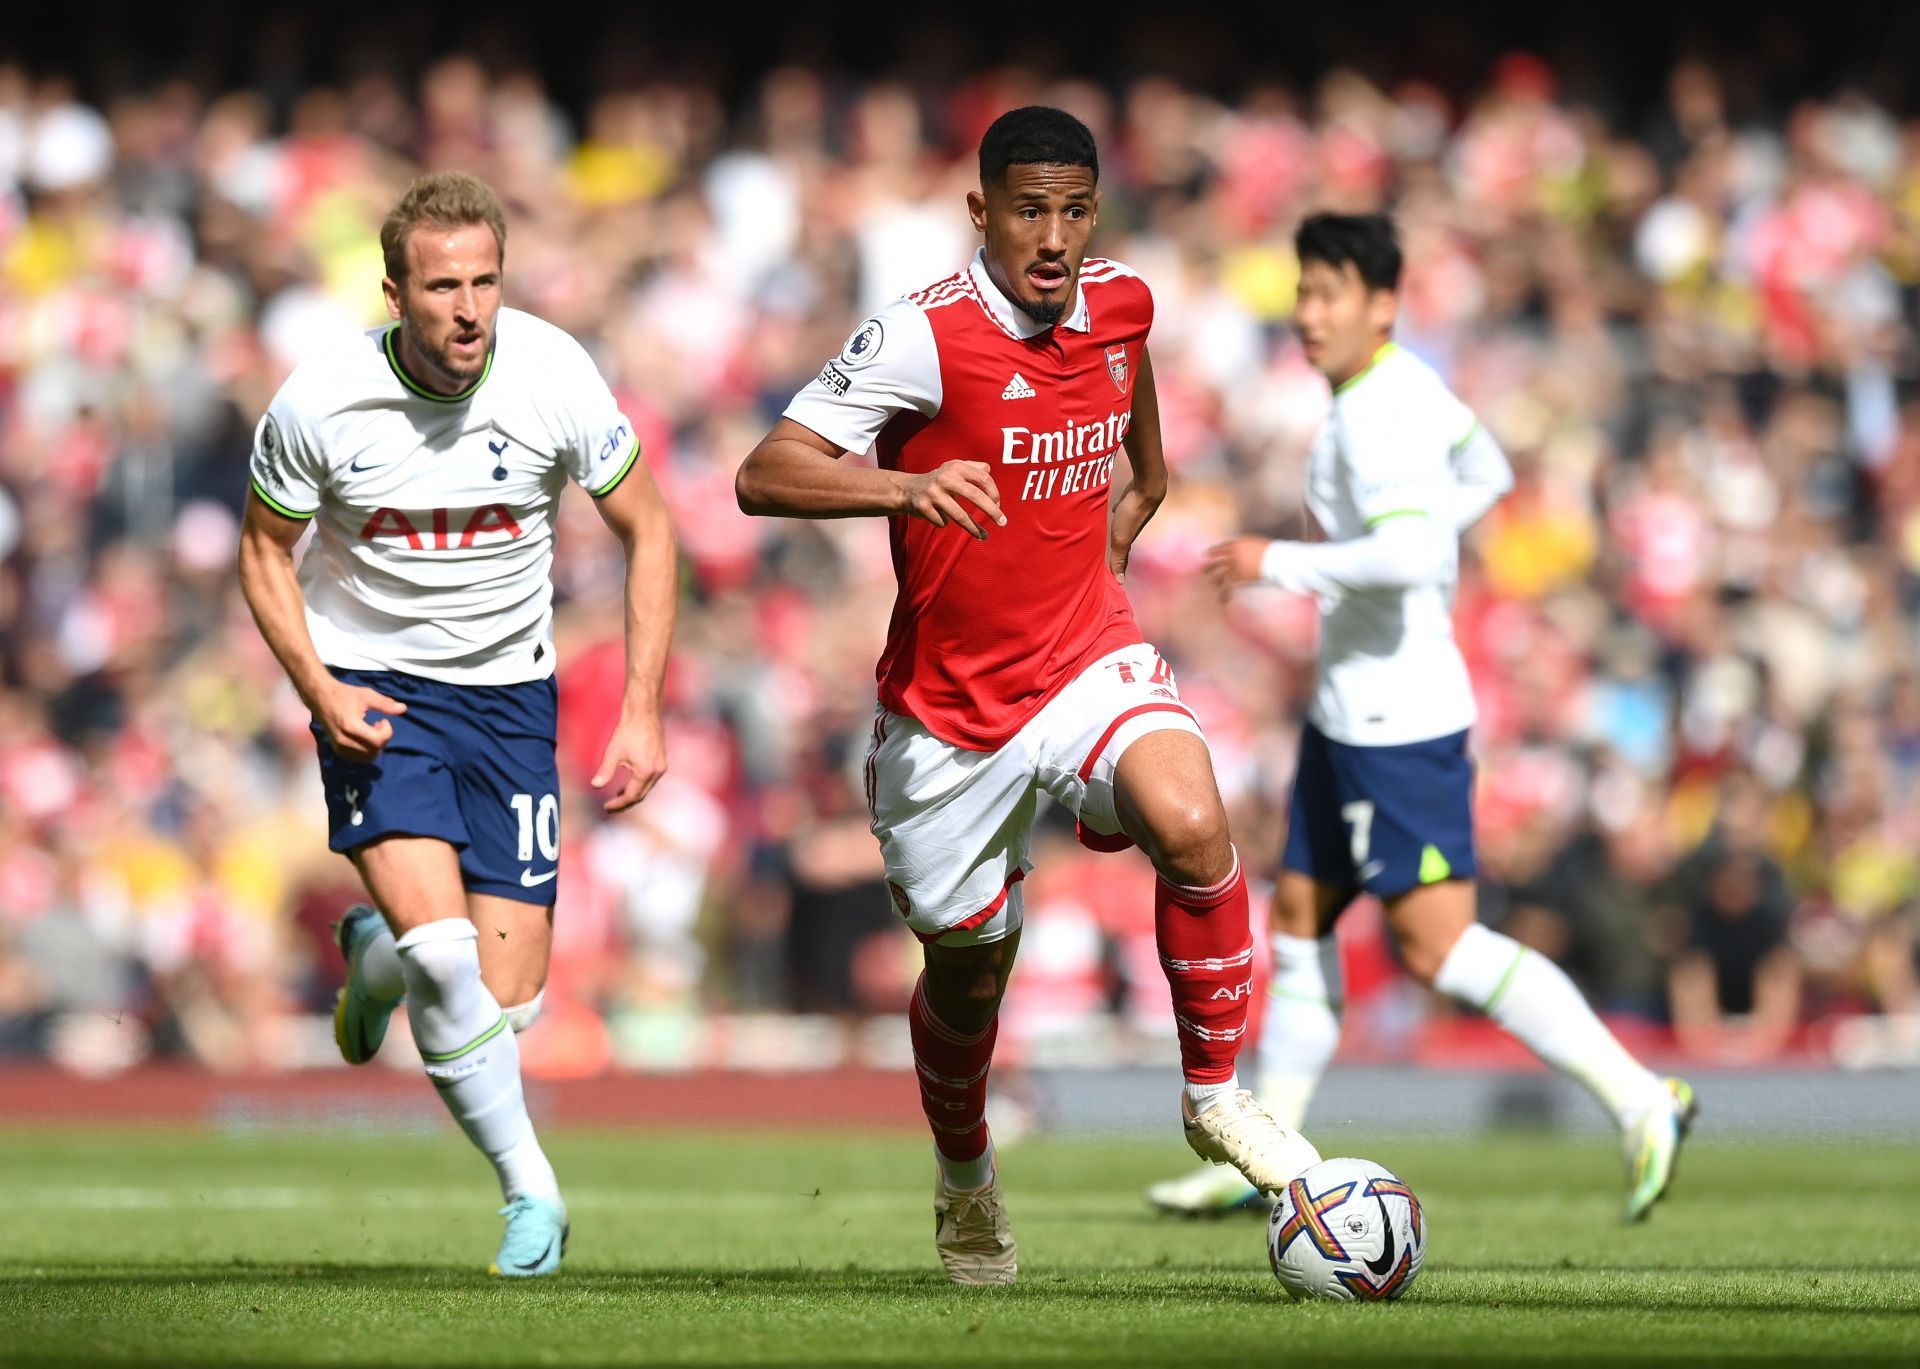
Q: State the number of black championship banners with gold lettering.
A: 0